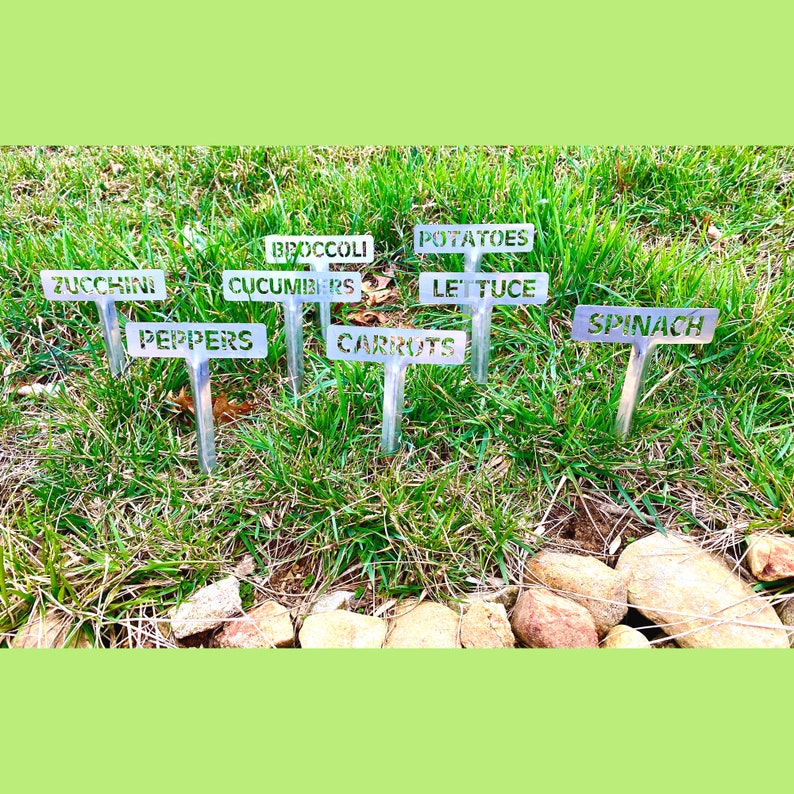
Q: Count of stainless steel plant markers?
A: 8